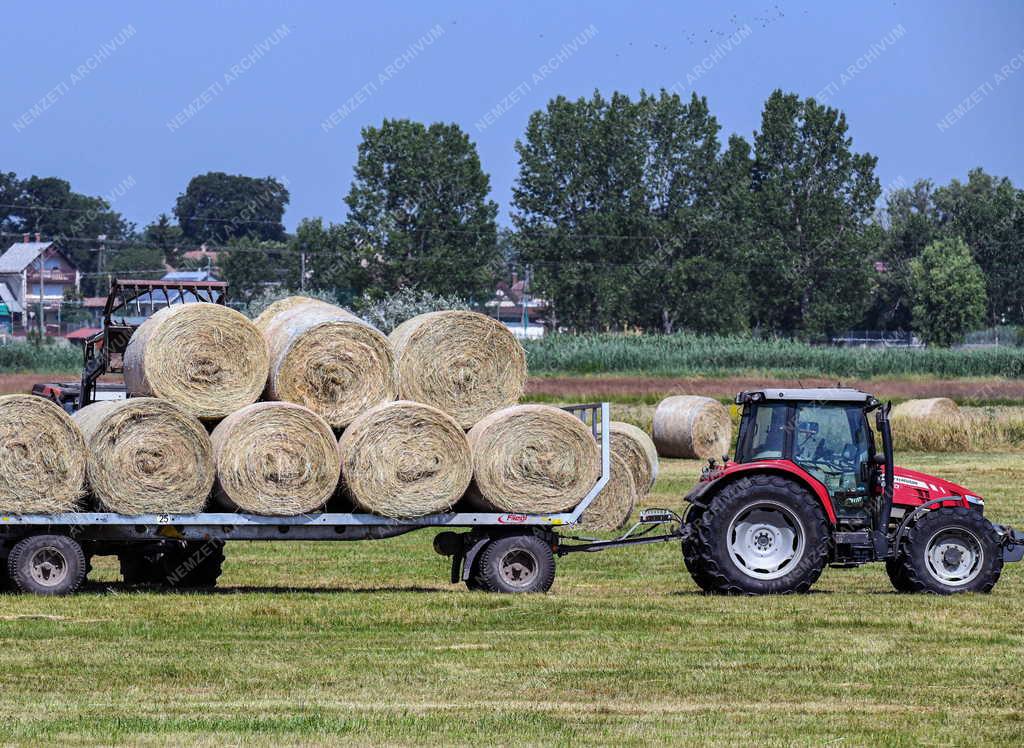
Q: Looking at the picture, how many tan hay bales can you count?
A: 13